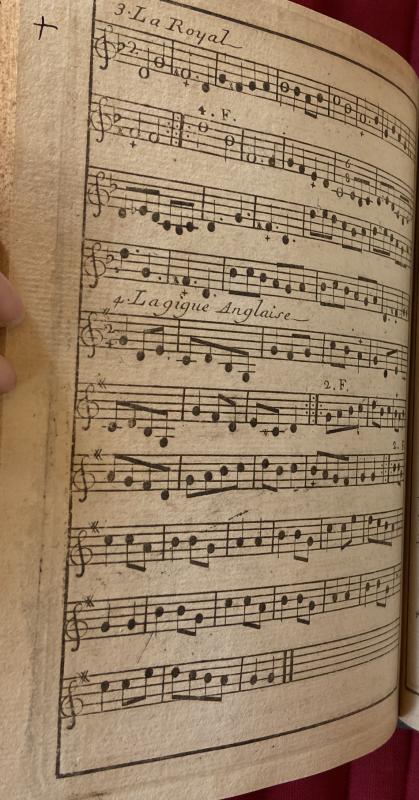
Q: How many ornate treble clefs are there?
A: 10